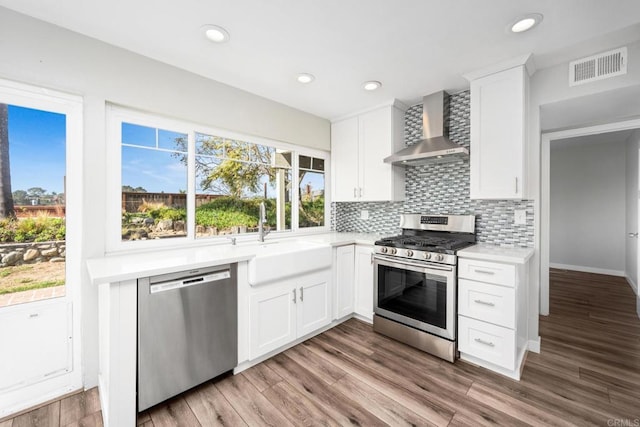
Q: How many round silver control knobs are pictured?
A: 5